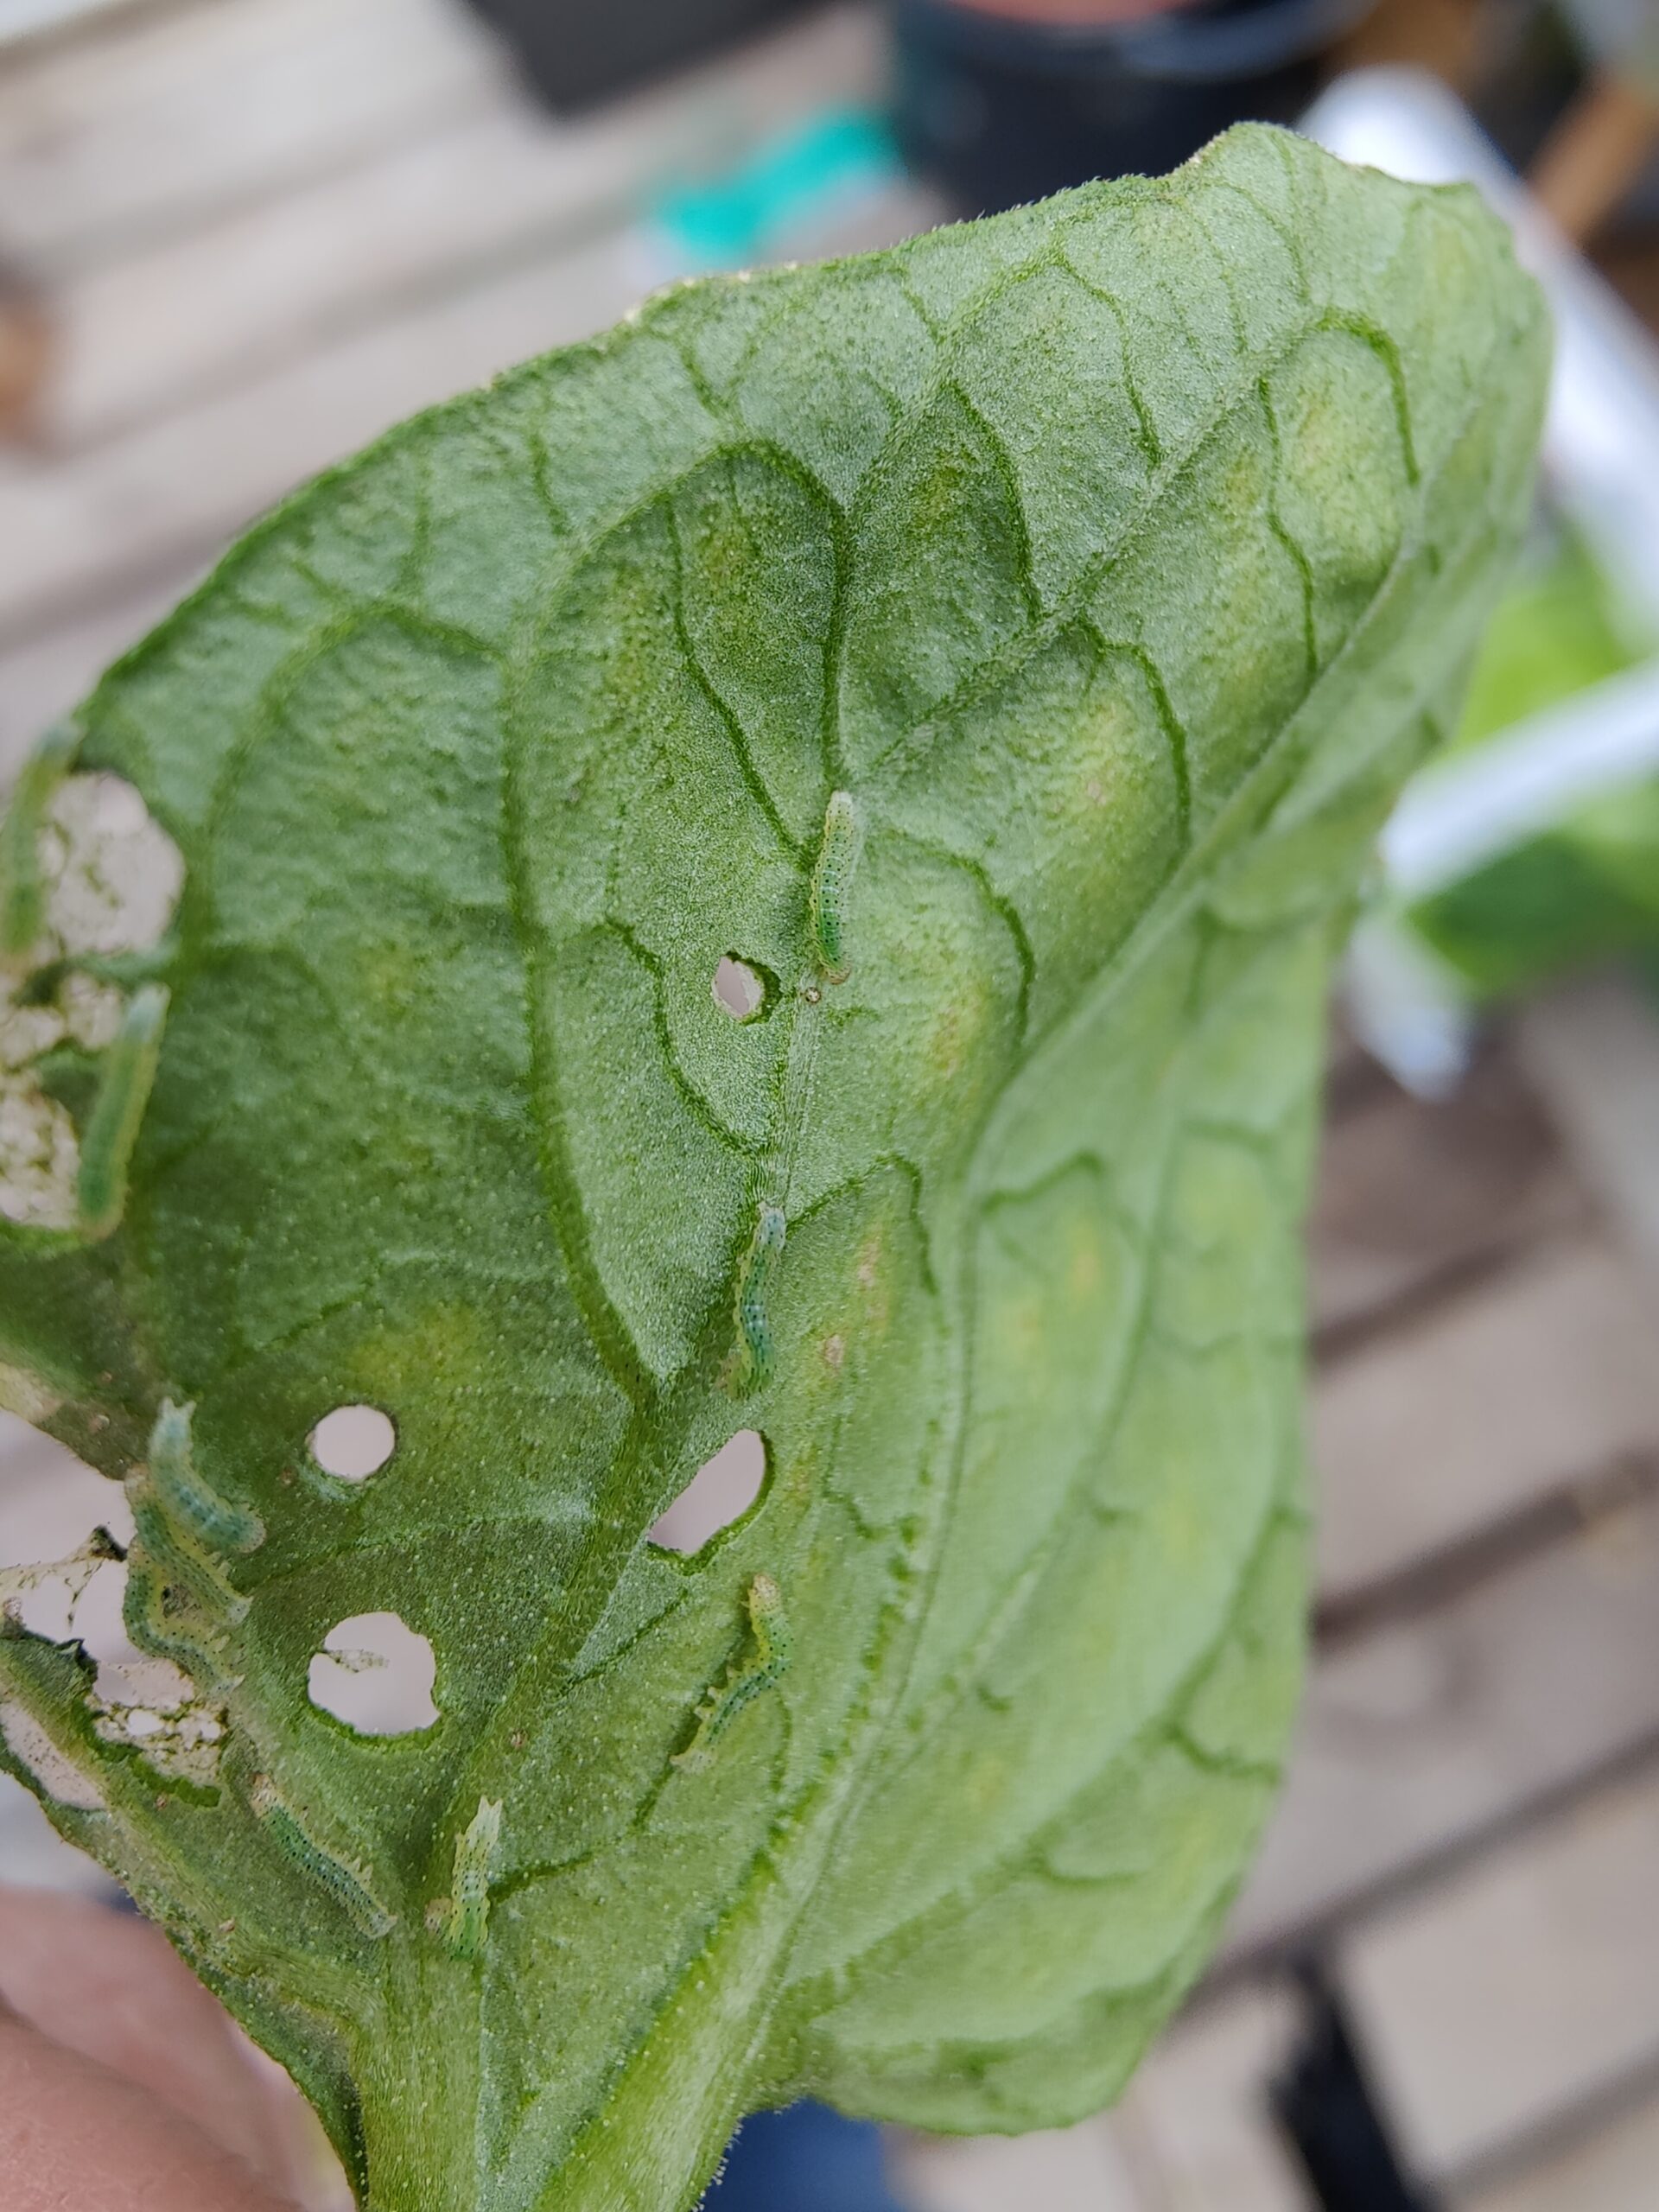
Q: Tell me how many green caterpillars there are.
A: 10